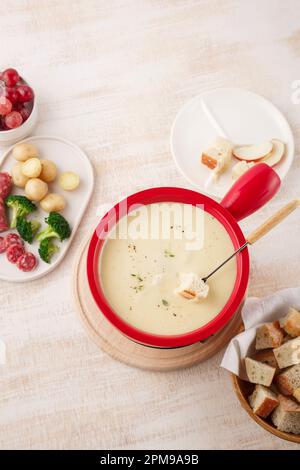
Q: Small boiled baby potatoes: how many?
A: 7